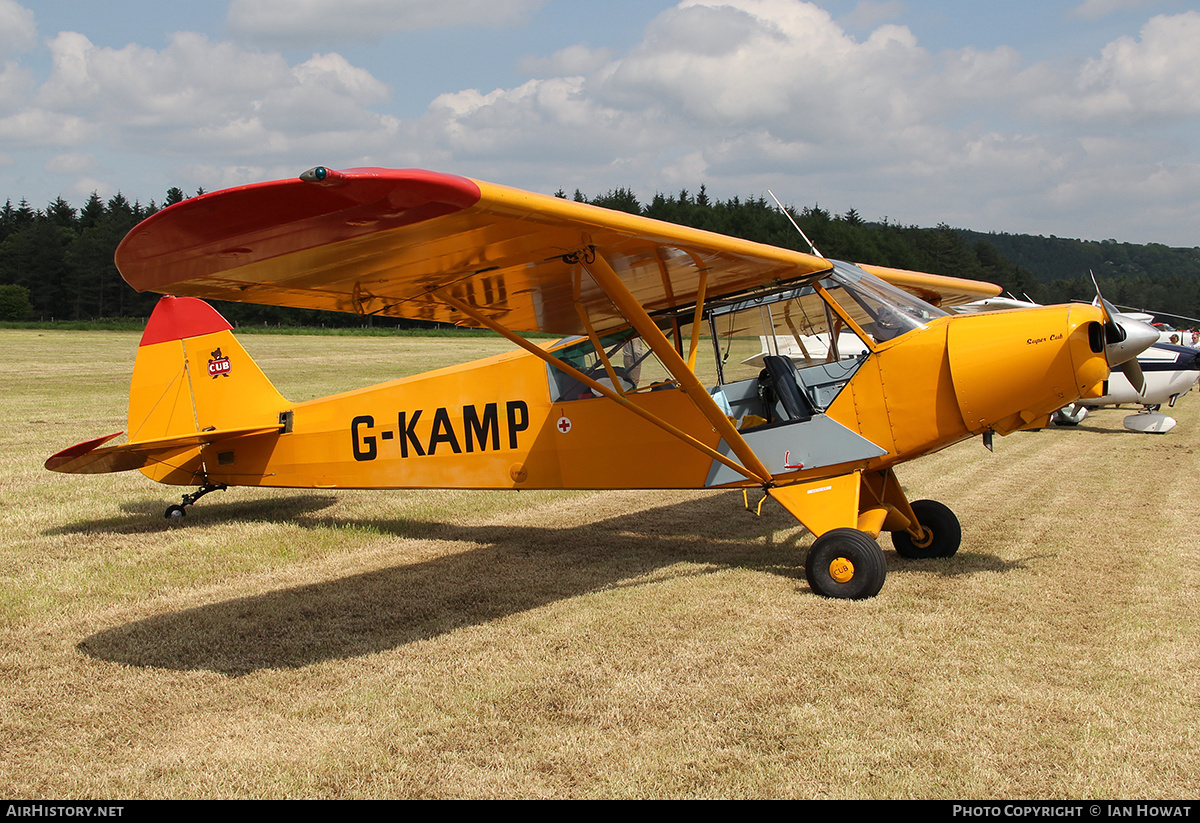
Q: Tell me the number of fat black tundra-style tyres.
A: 2